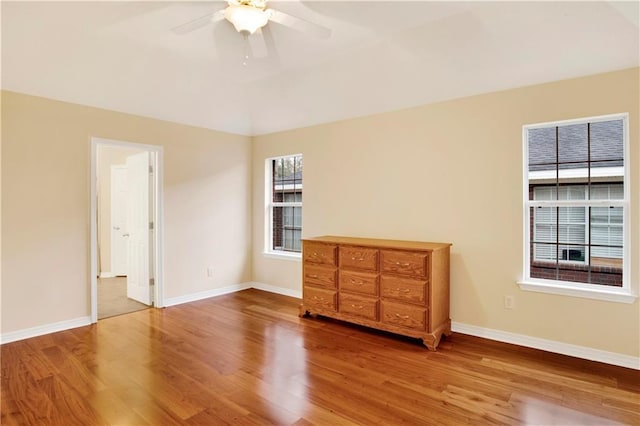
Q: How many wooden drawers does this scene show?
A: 9